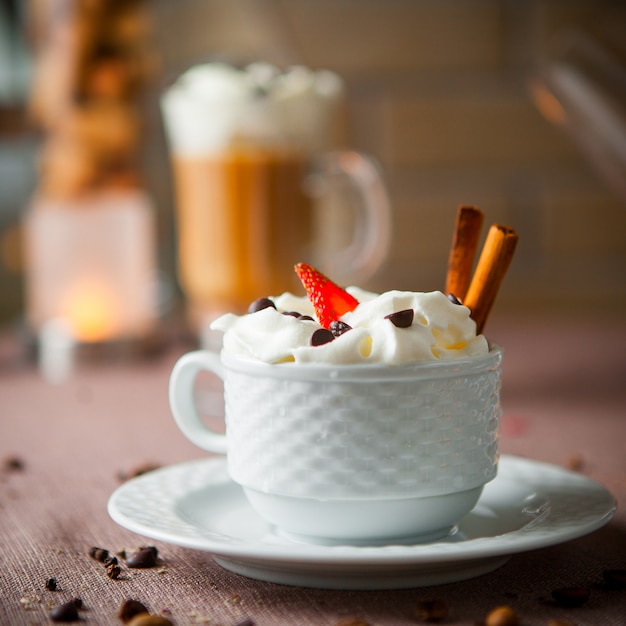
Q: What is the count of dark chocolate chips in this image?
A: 7